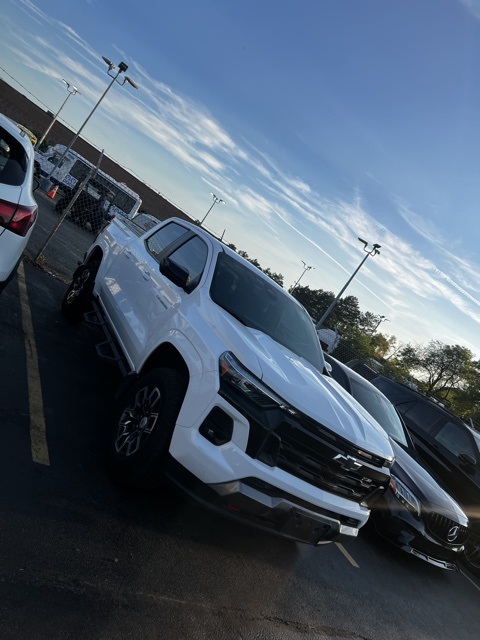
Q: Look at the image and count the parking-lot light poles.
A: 6